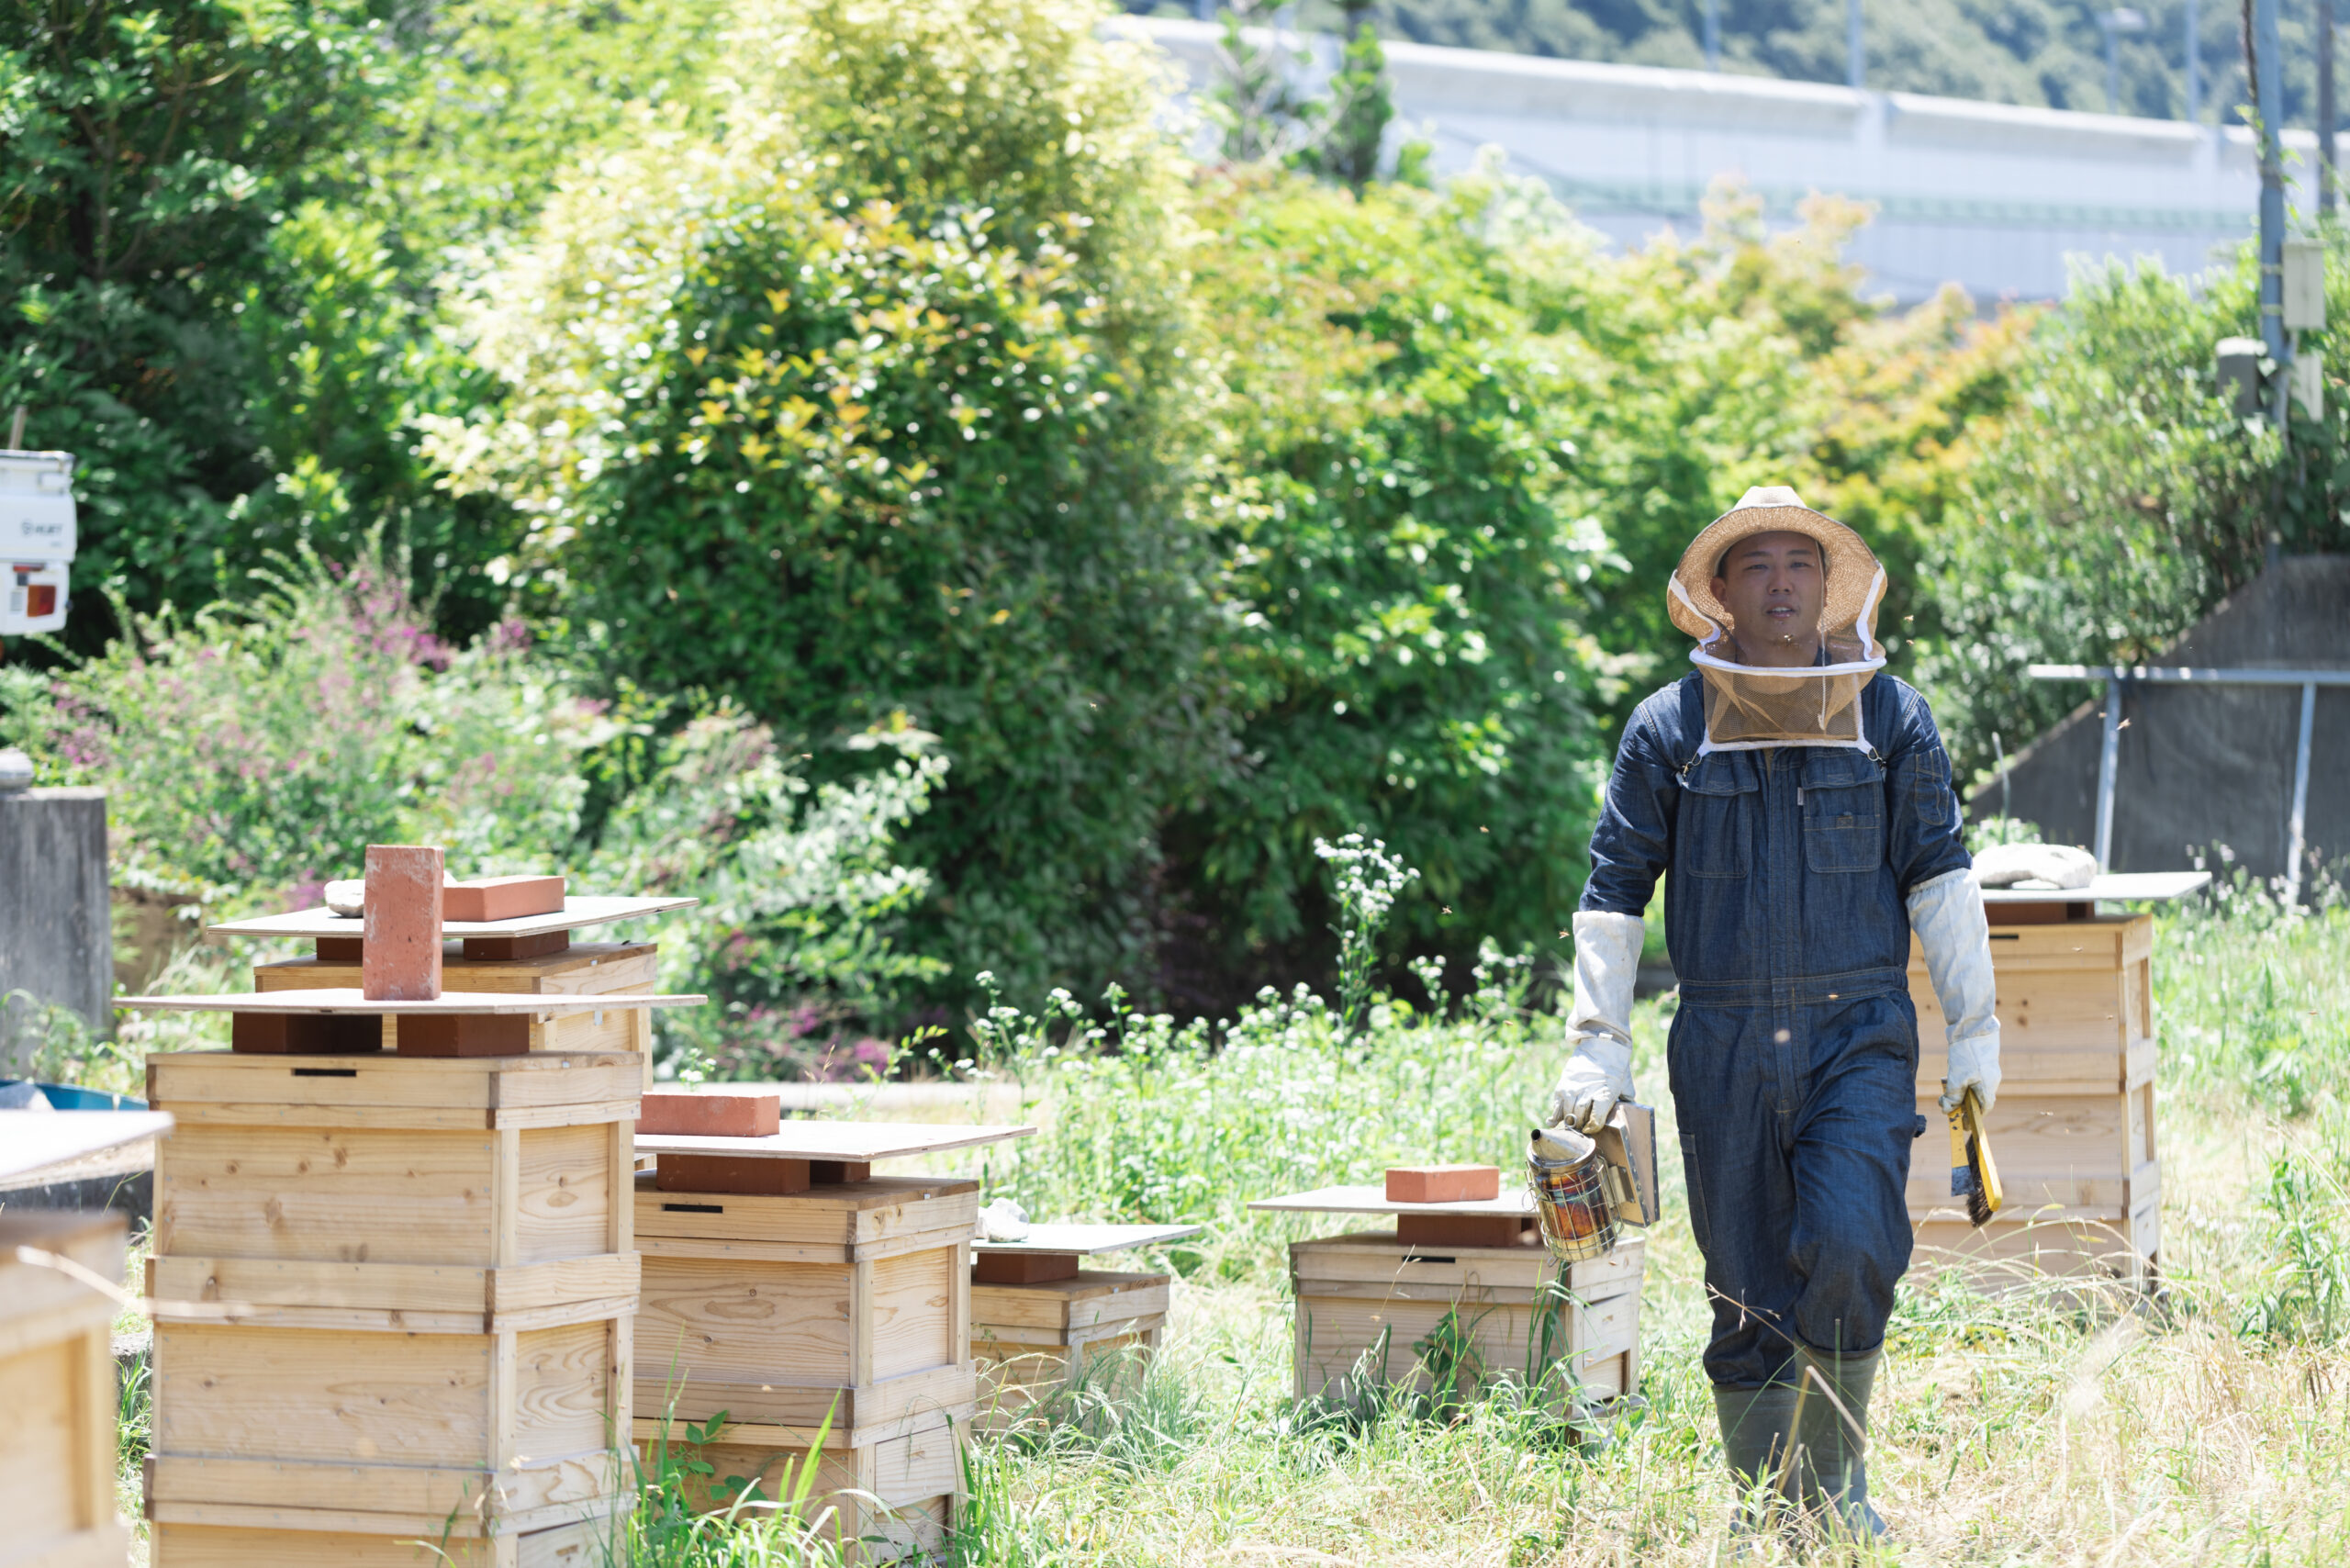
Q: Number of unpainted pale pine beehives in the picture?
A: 7